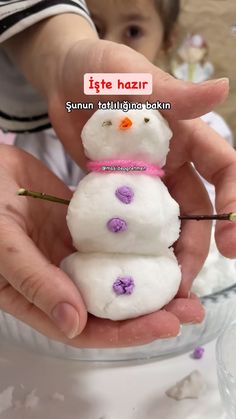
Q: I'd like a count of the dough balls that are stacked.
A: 3